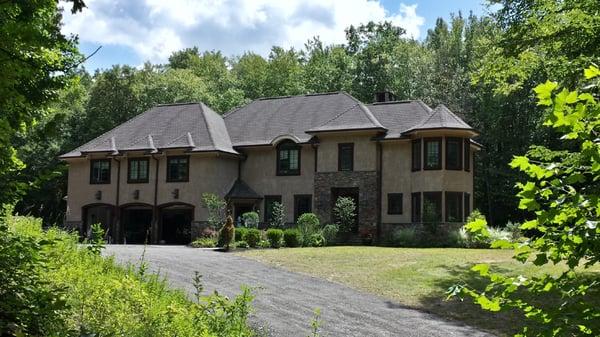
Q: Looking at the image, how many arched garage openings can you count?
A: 3